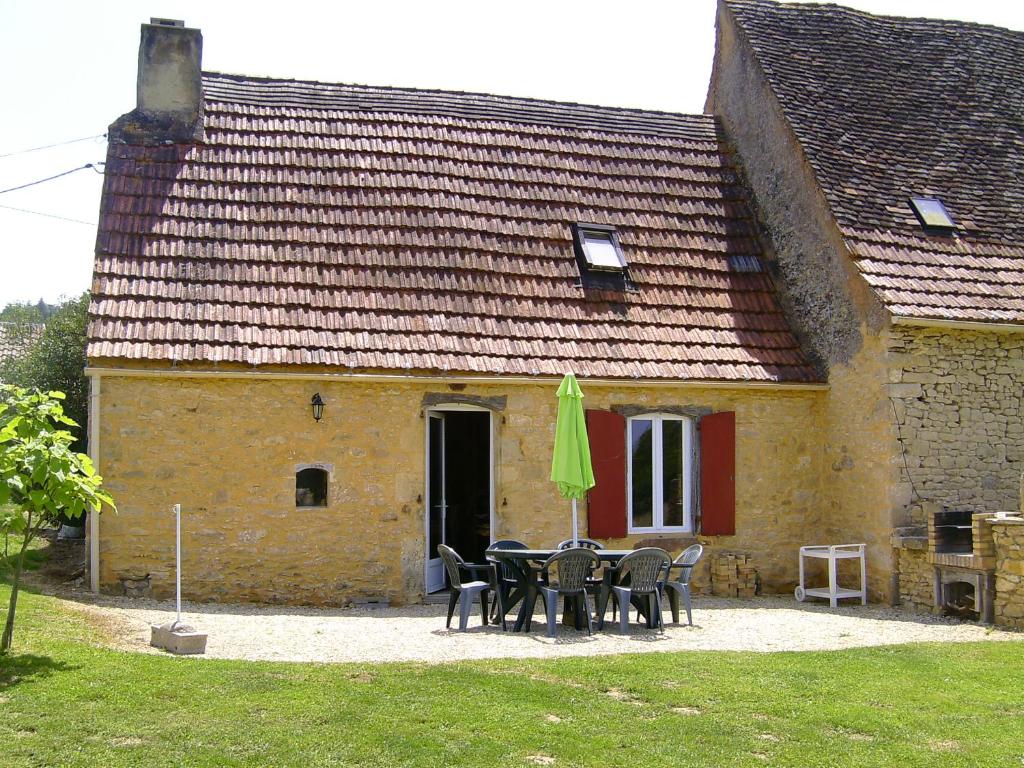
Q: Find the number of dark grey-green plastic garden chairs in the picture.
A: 6